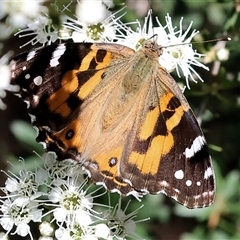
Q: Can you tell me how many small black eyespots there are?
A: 2